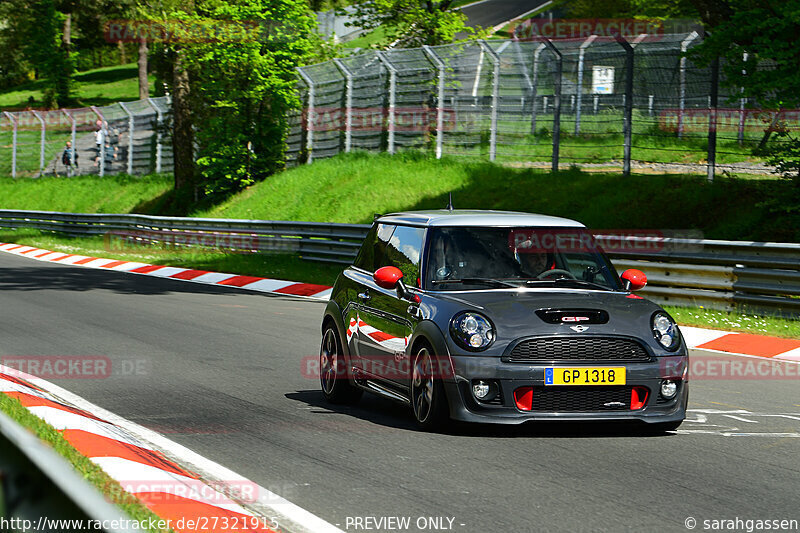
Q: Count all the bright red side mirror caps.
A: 2